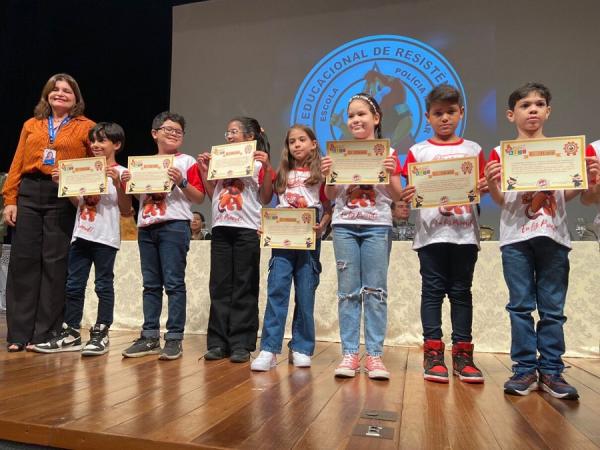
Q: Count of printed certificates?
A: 7